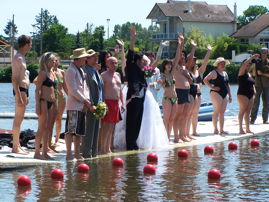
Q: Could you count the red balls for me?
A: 11